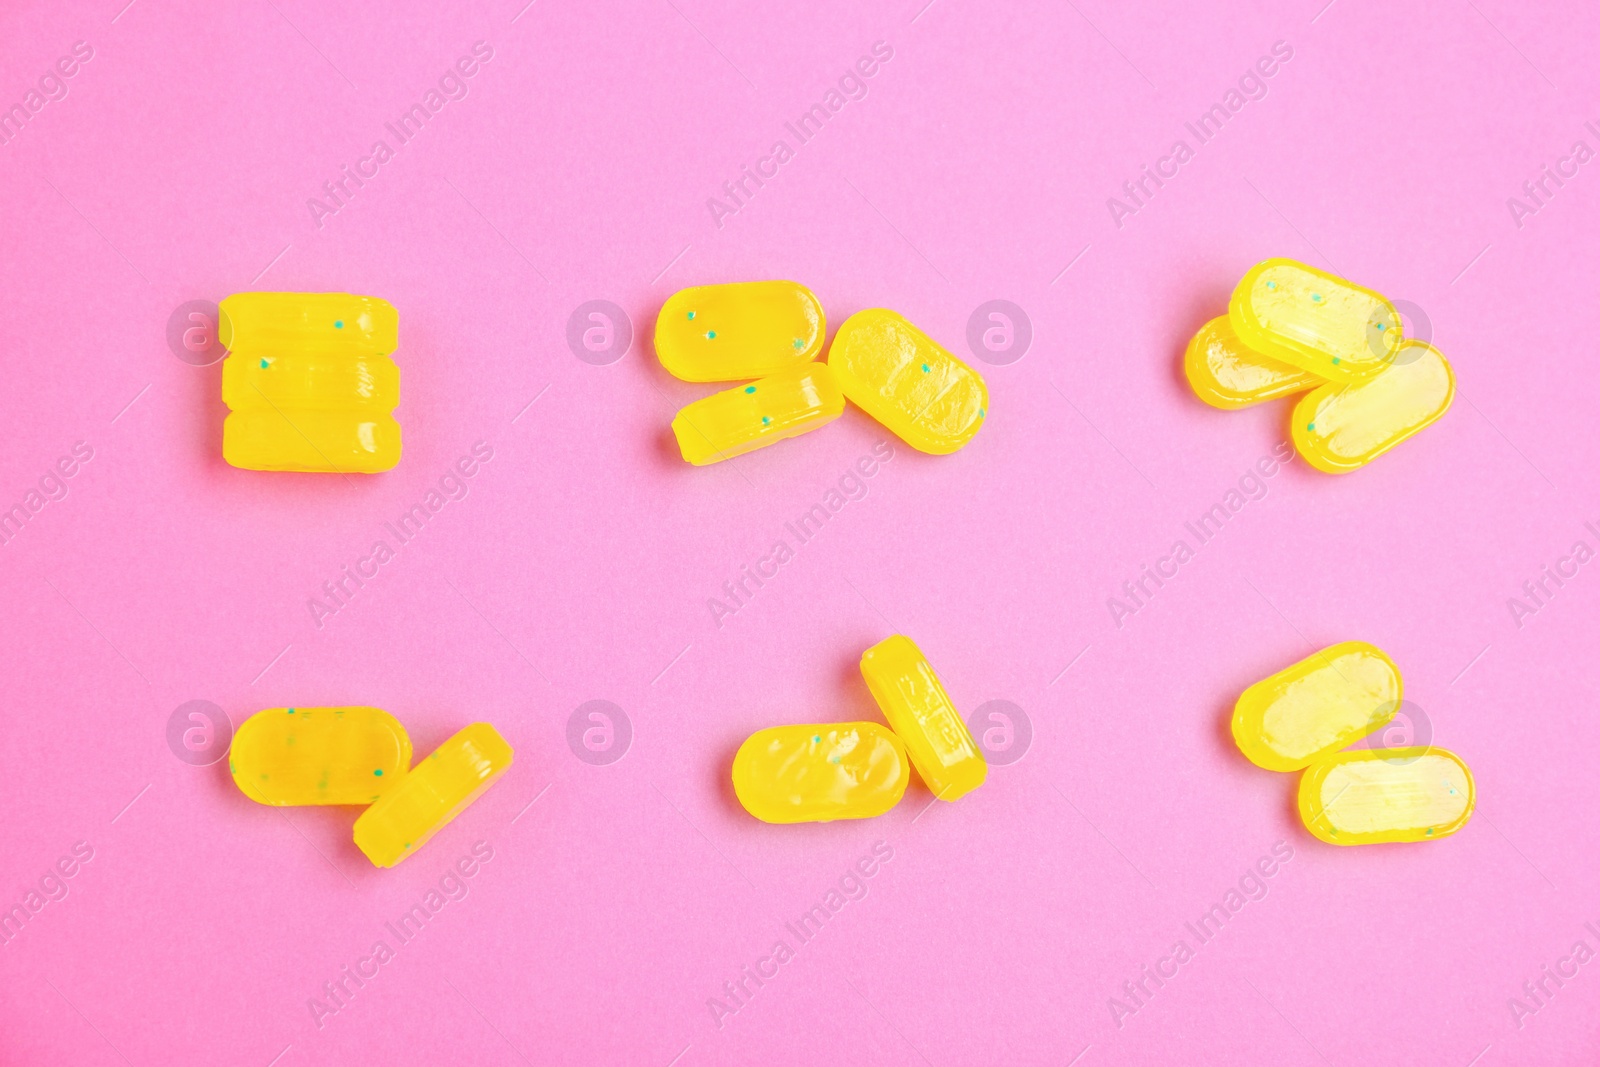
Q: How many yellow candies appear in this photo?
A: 15